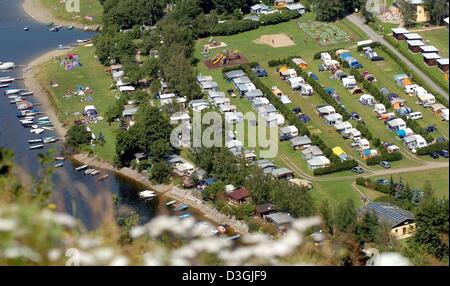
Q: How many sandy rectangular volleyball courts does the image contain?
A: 1